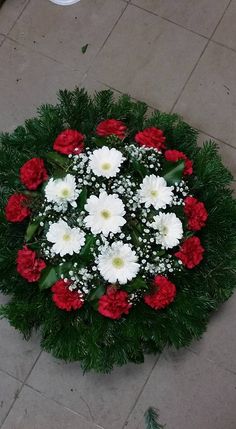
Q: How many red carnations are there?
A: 12